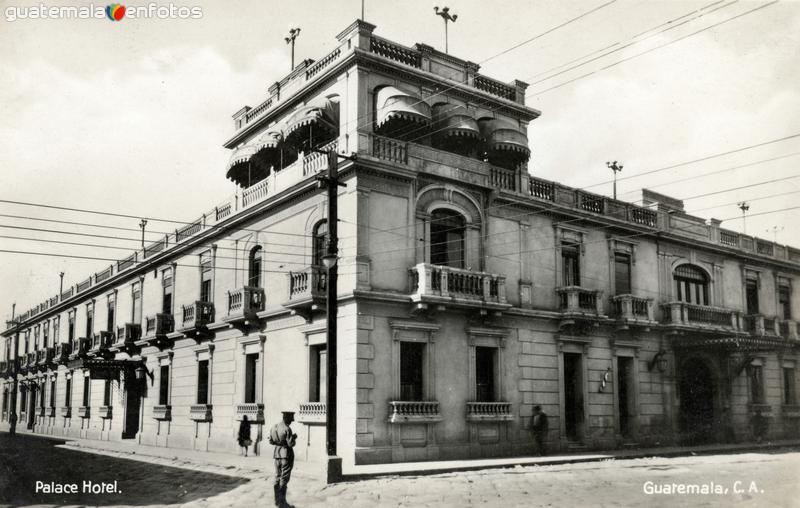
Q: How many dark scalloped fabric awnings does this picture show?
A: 6